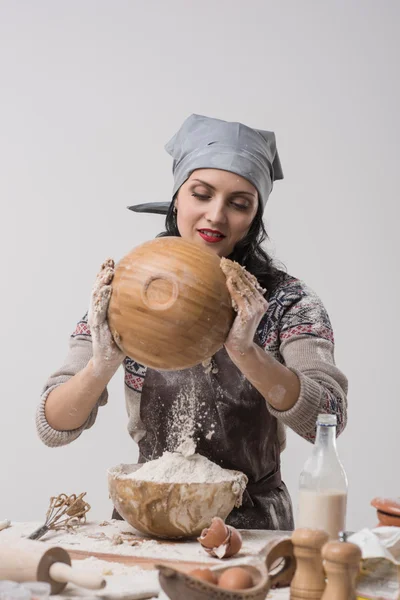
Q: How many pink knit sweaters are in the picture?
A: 0